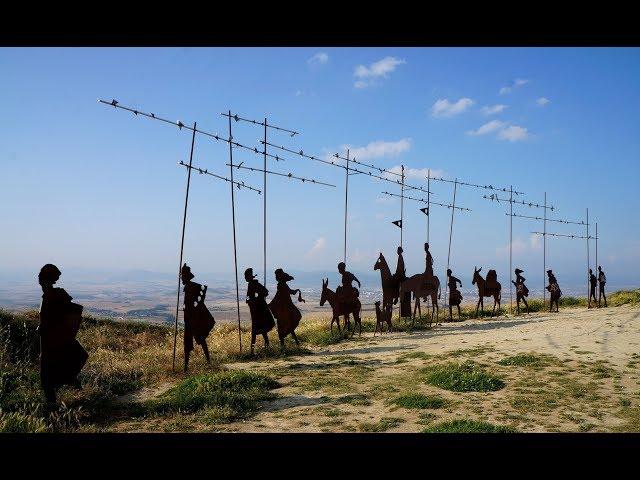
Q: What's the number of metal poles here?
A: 11